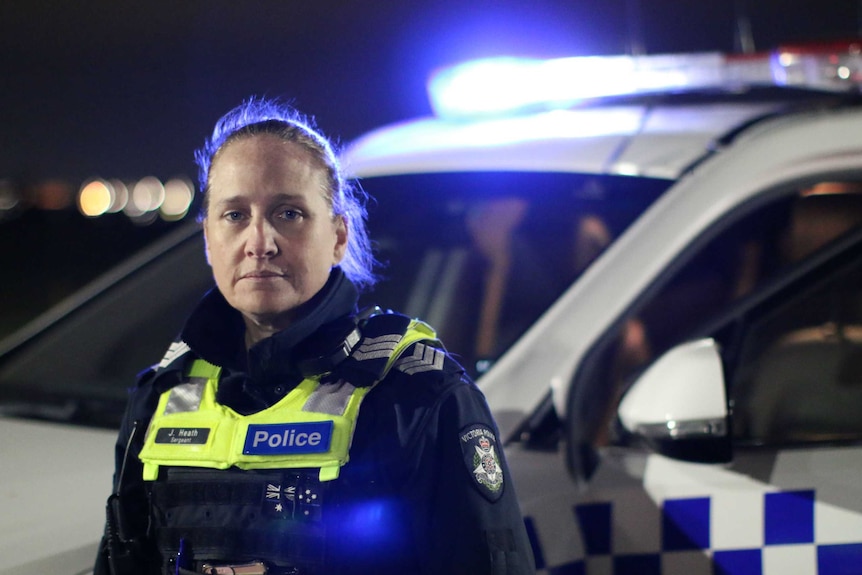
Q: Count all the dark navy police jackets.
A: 1